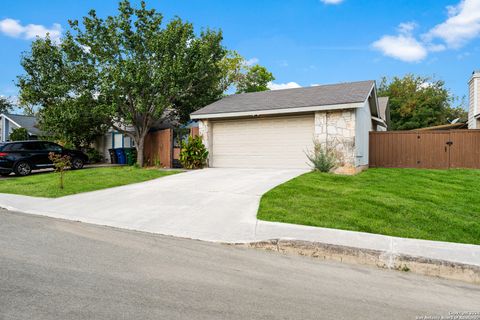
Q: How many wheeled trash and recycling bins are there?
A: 3